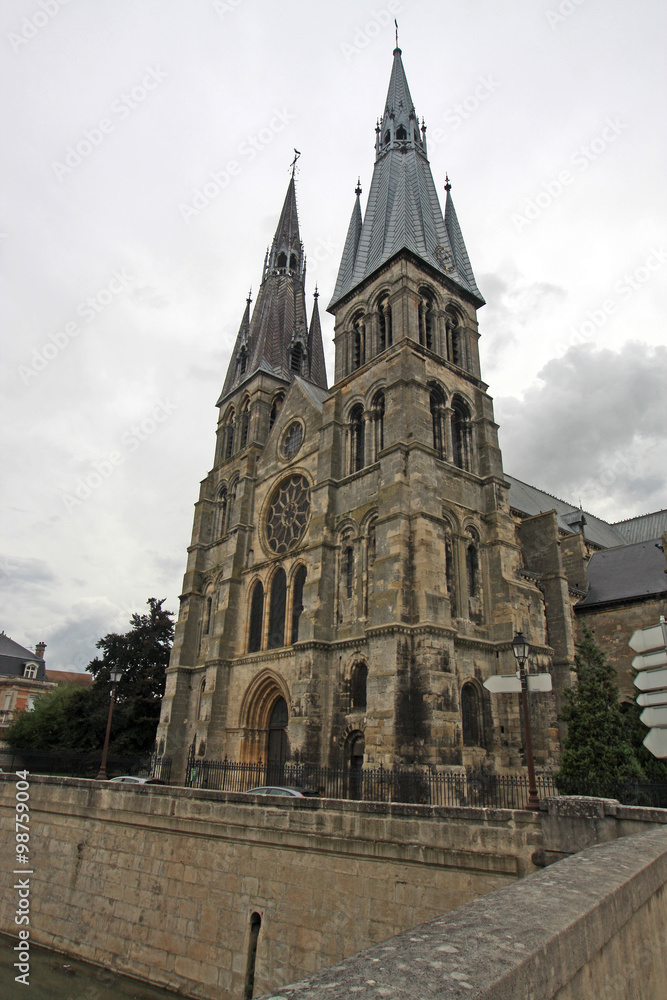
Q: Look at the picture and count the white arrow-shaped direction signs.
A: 7